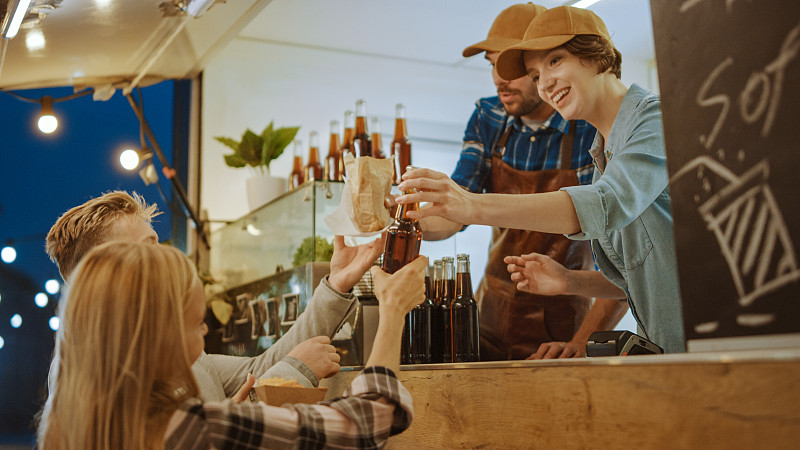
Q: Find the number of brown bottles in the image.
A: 12